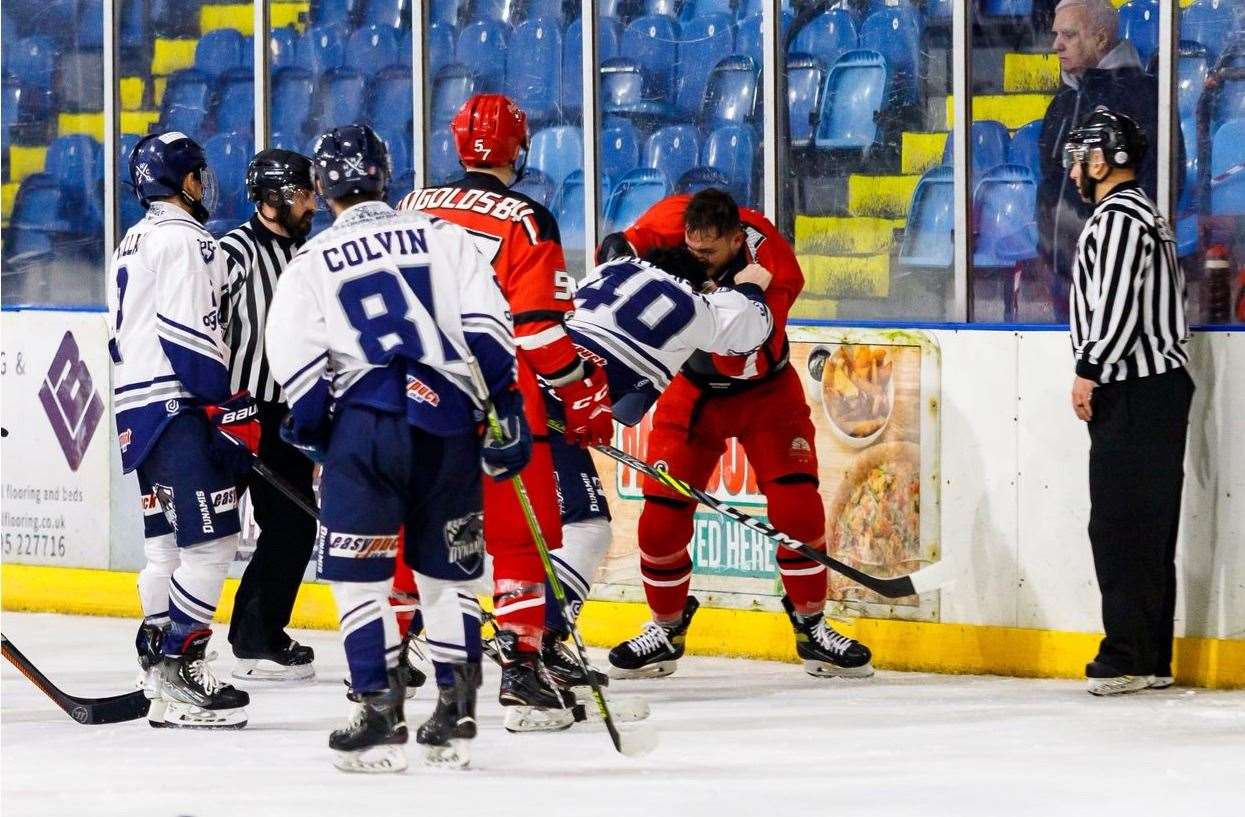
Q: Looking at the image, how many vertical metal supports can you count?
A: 7